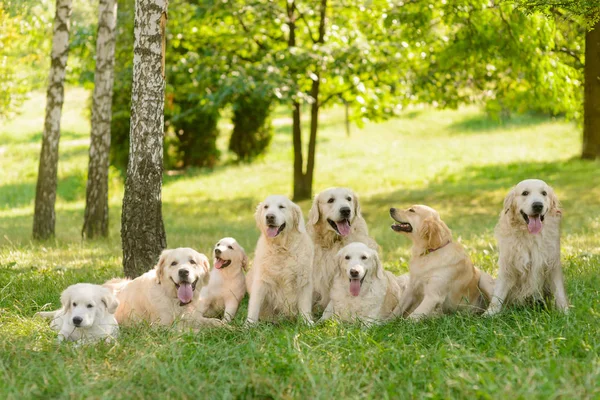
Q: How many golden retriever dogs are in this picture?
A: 8